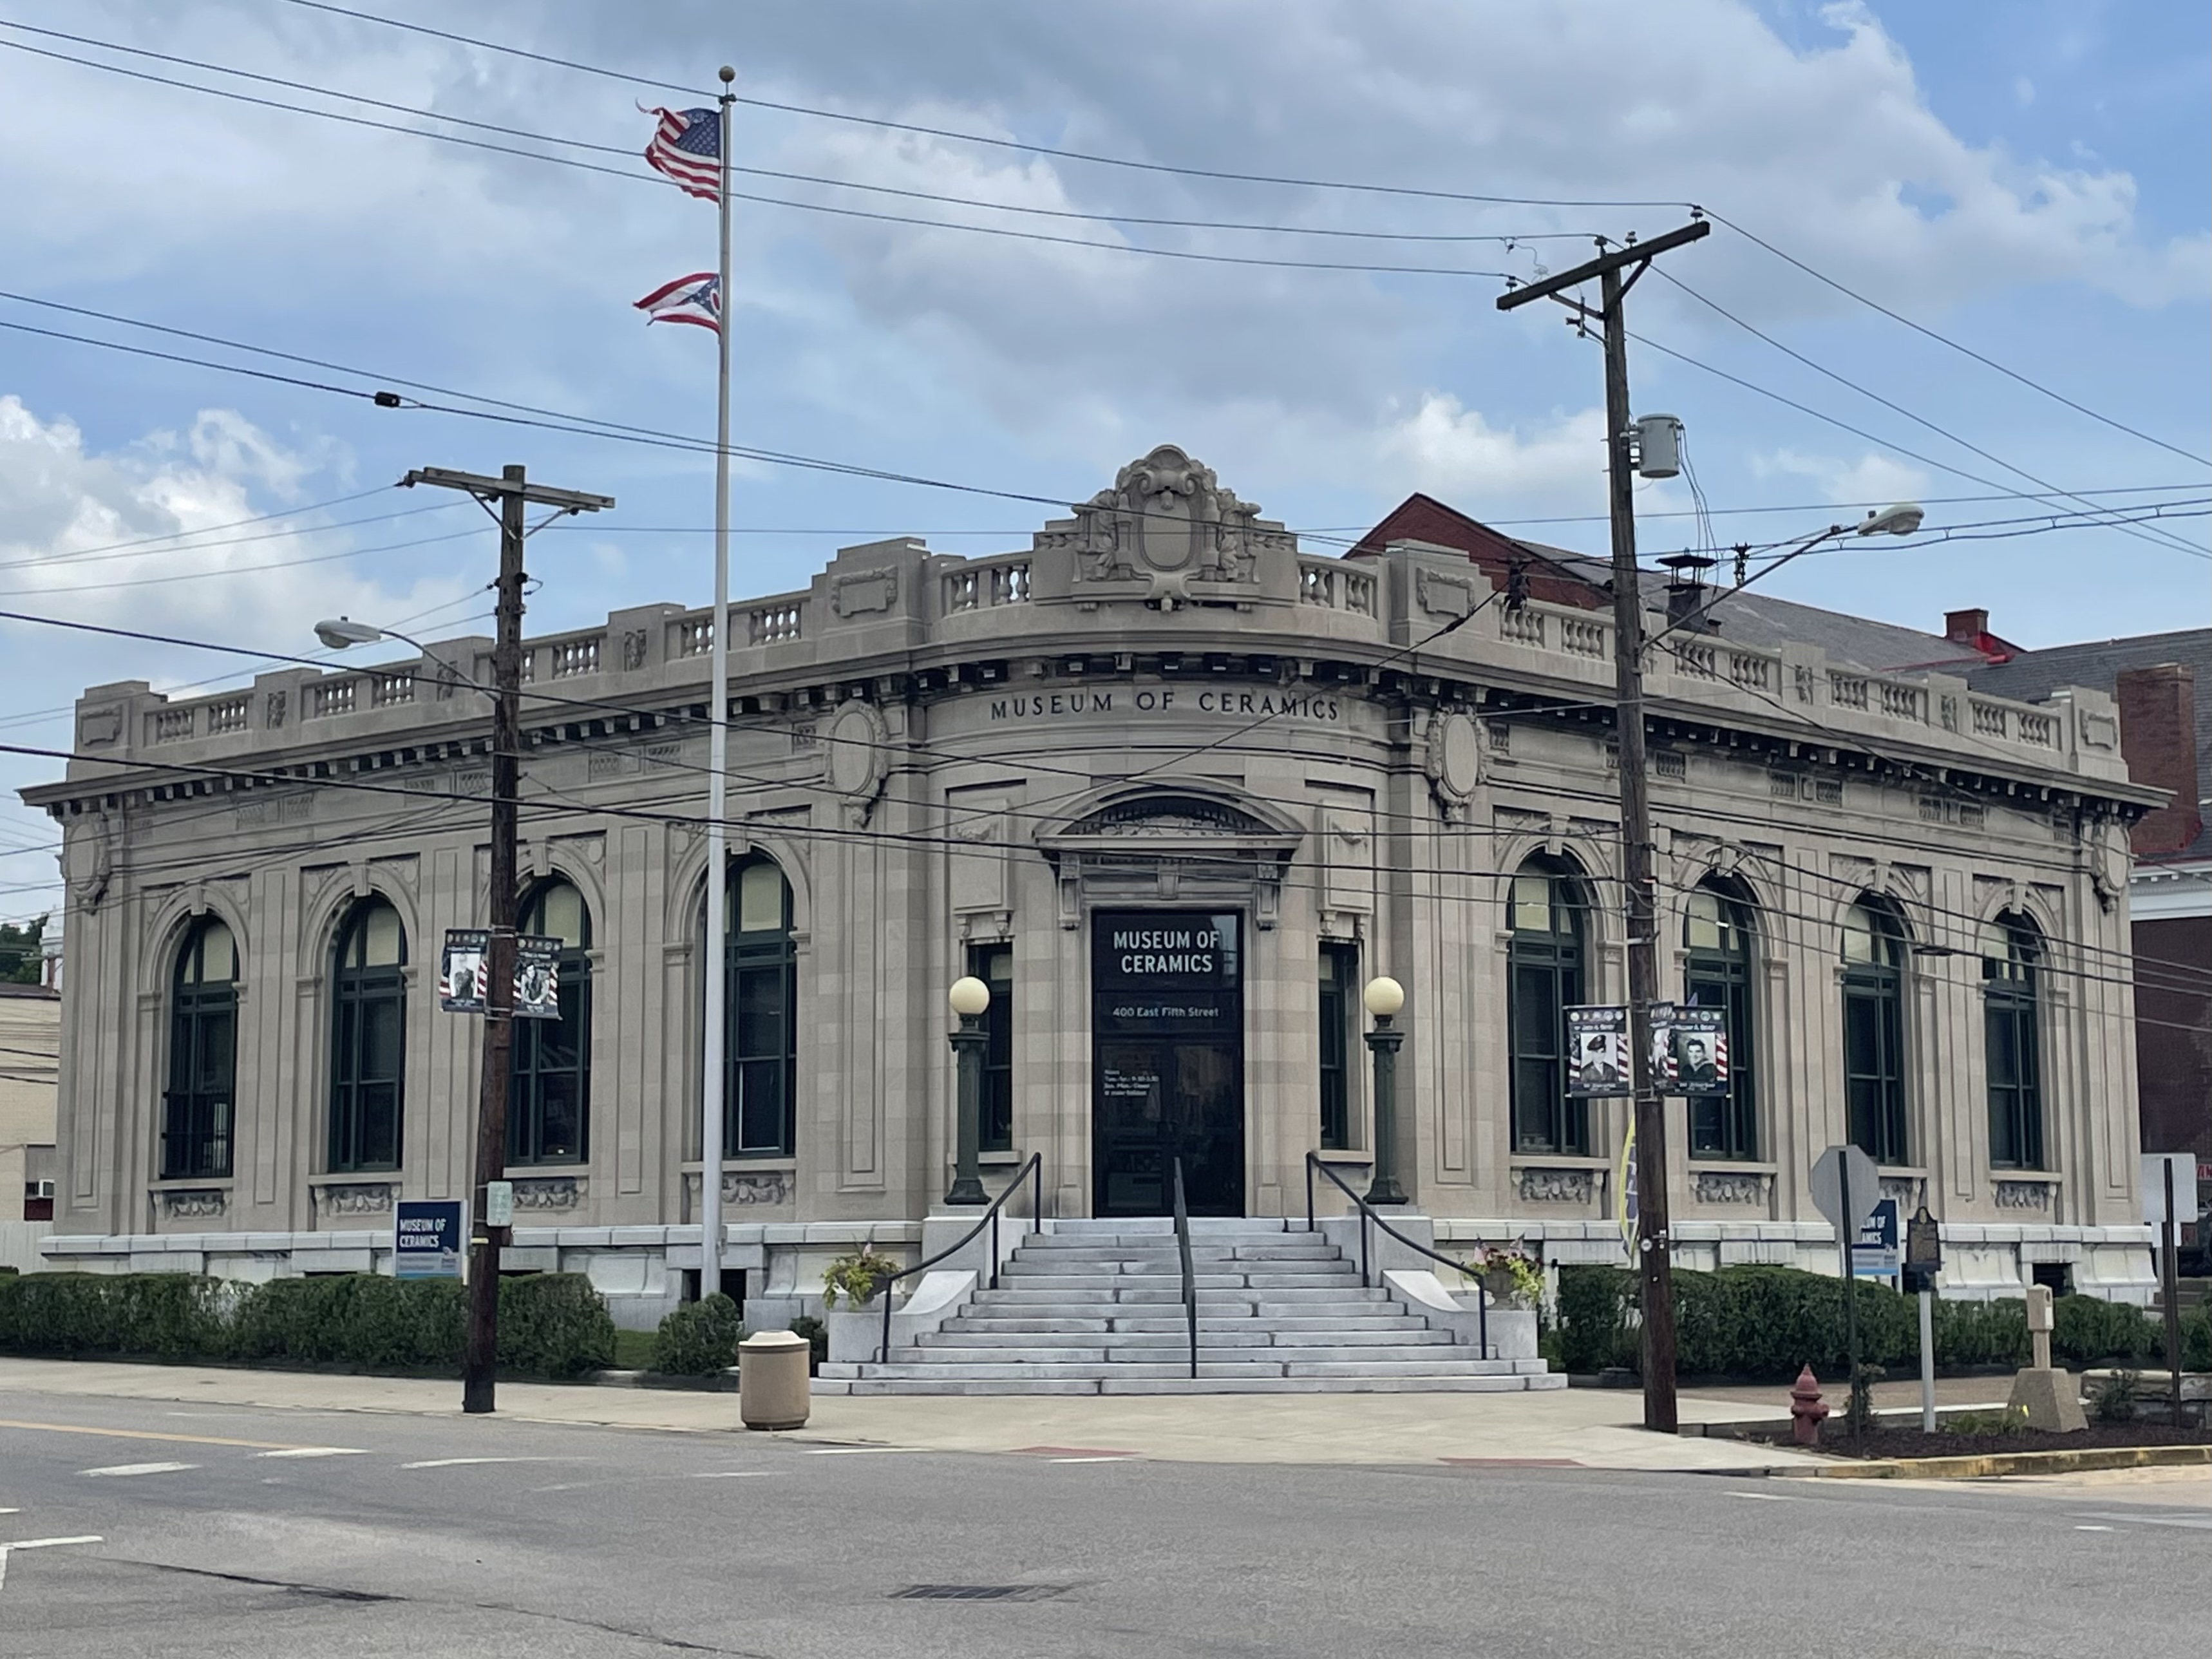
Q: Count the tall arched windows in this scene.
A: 8